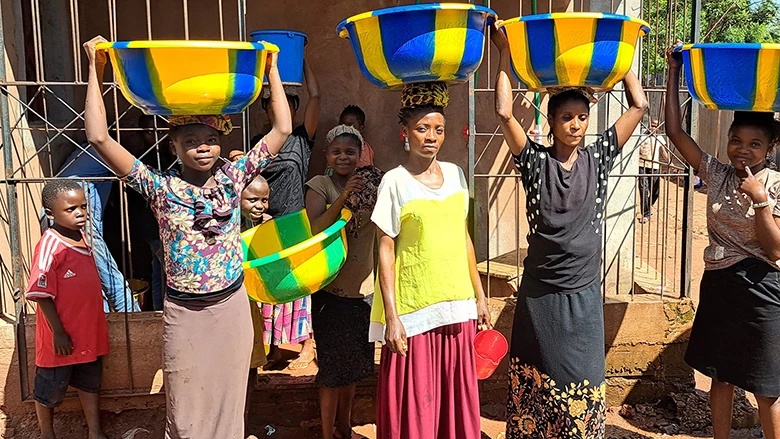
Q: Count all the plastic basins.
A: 5